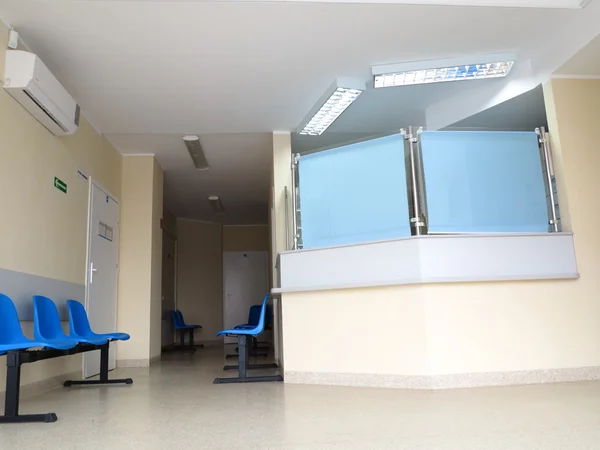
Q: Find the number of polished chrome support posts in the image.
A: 3